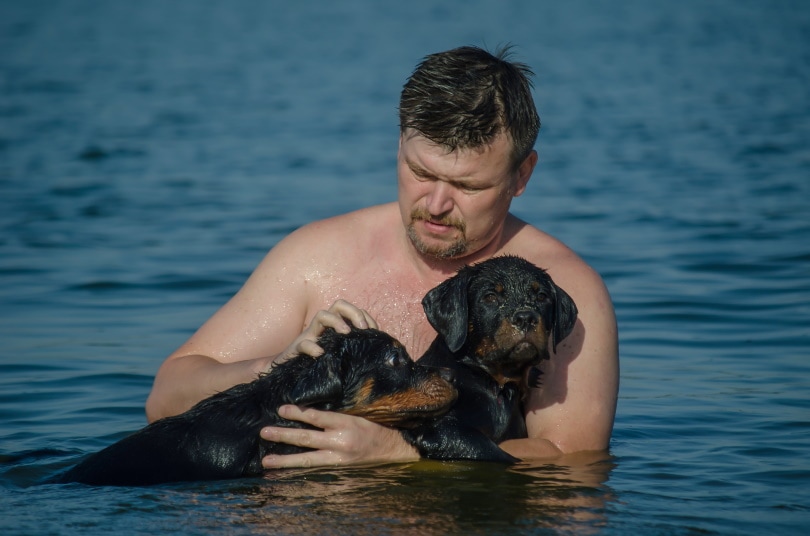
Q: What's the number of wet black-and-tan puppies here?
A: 2